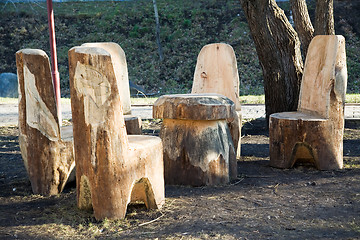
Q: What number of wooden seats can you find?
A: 5